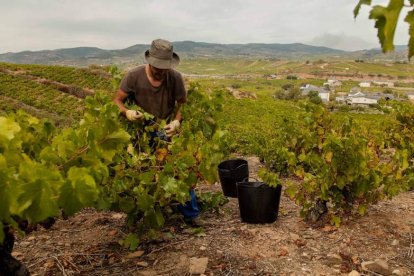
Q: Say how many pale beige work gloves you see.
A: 2